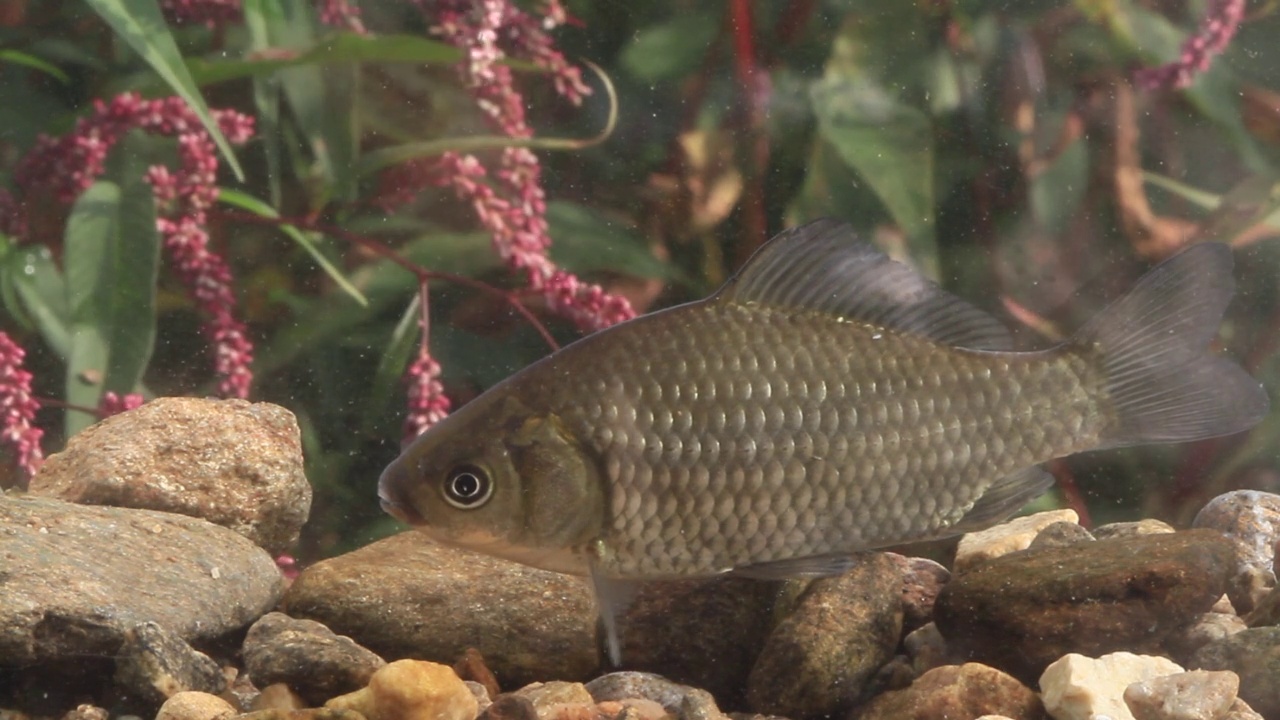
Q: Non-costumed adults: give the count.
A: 0